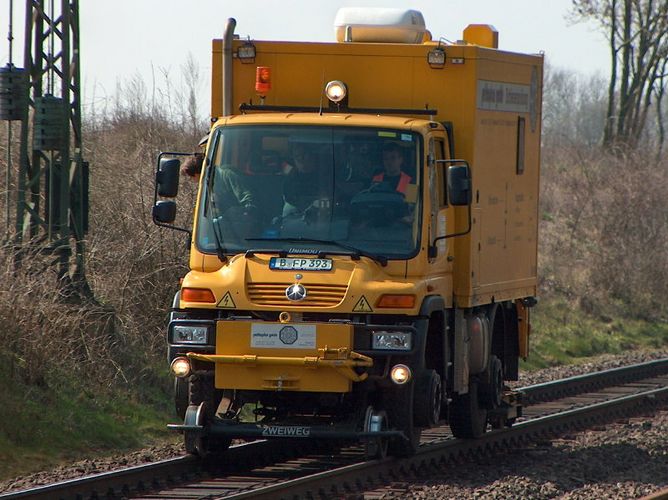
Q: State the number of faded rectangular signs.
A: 2